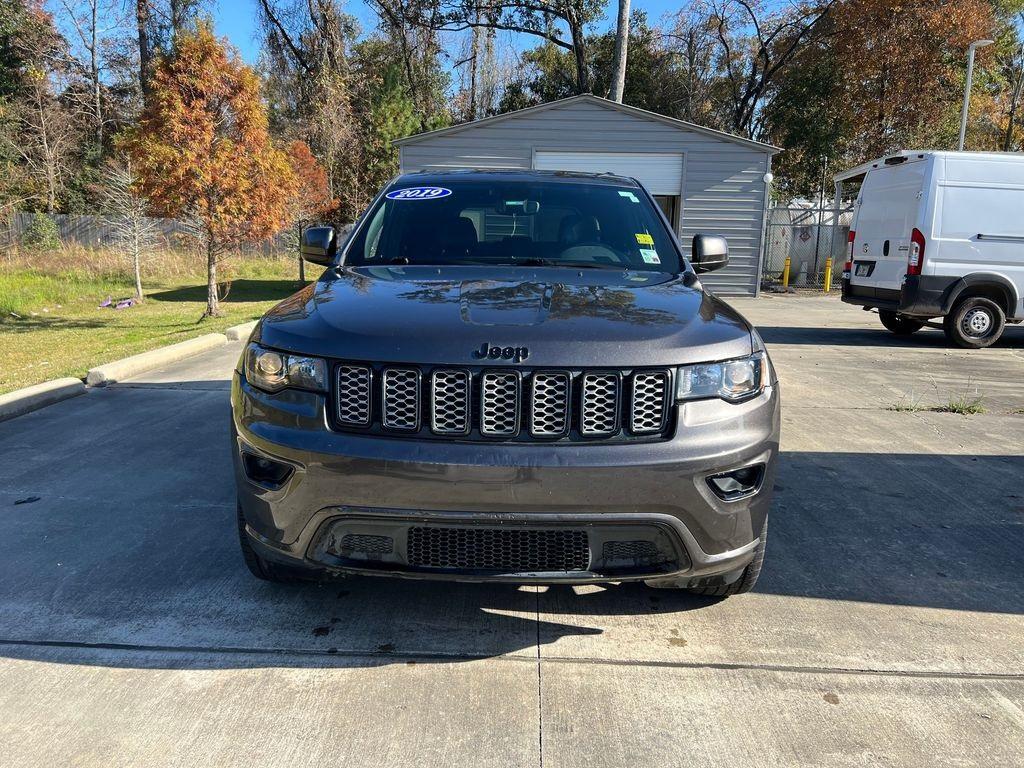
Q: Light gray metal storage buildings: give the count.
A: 1